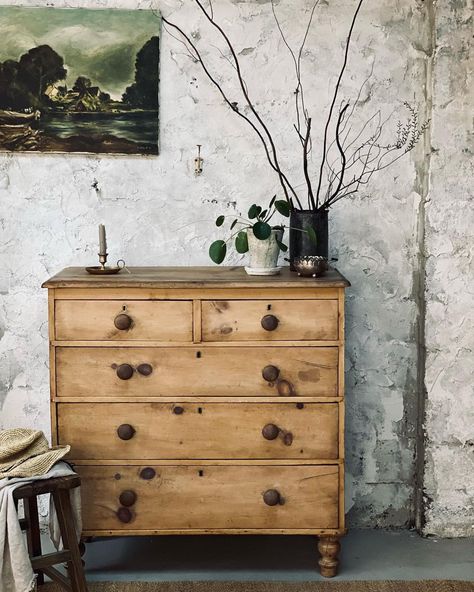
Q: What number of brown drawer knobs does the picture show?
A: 8